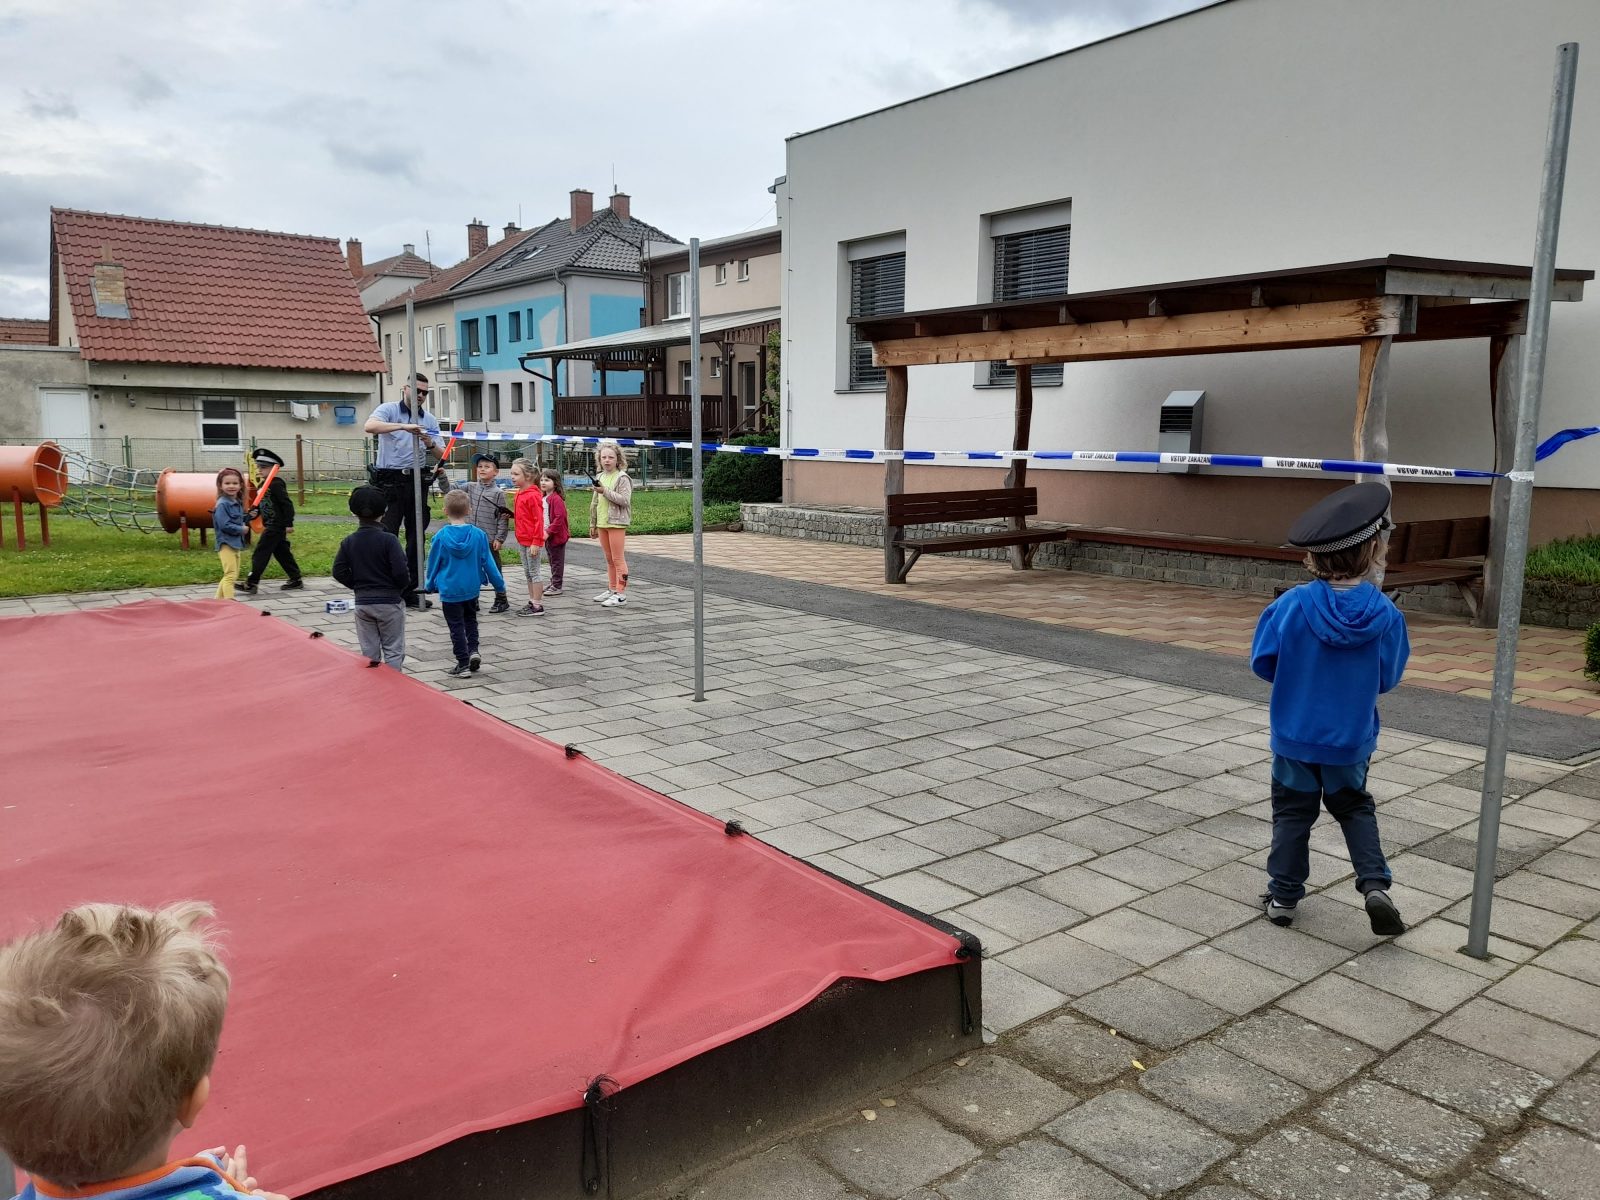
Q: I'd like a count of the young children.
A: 10